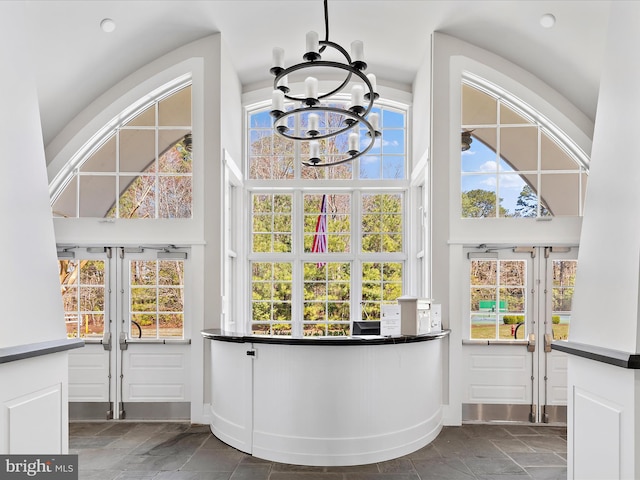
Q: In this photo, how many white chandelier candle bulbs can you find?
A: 14